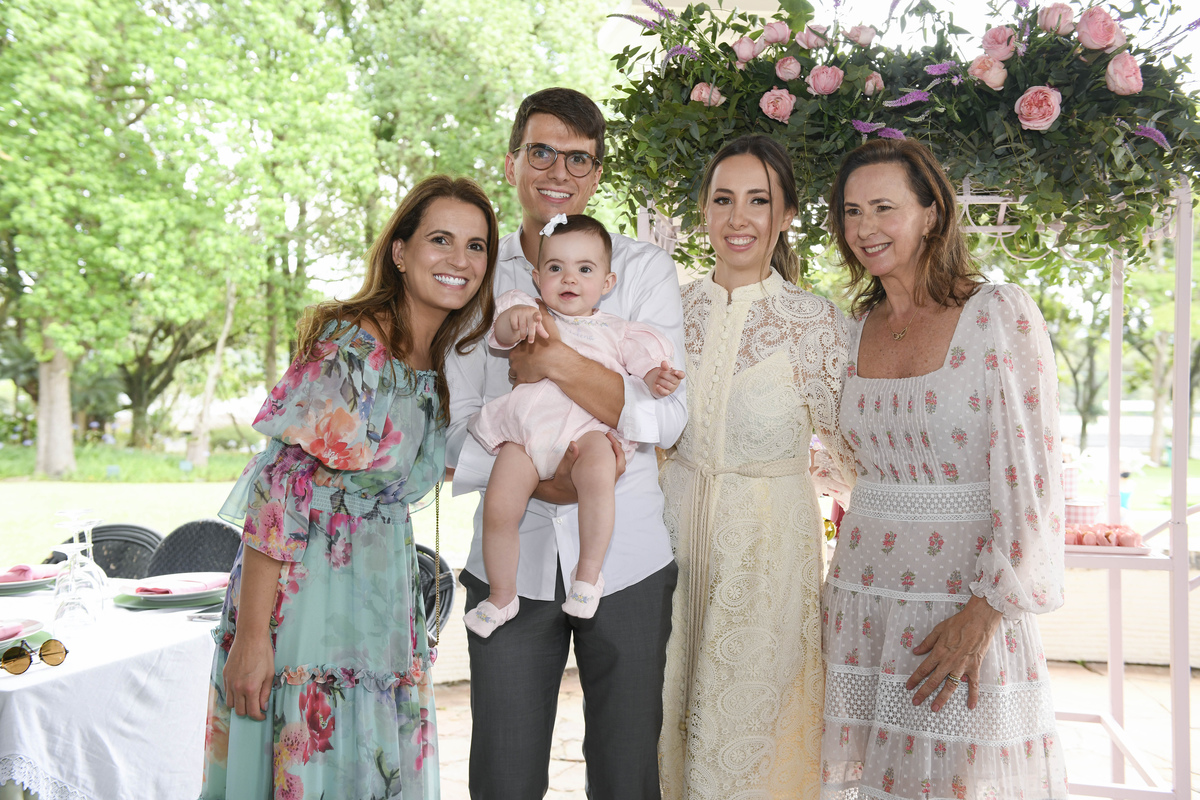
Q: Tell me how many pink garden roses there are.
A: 15